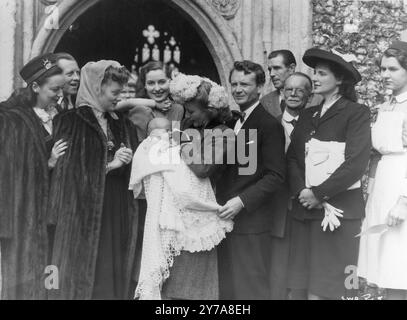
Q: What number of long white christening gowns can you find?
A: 1